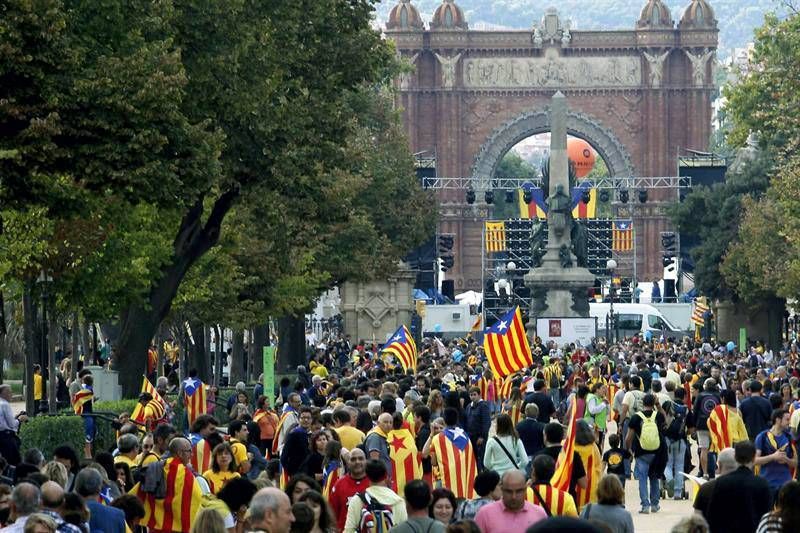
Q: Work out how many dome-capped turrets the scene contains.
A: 4